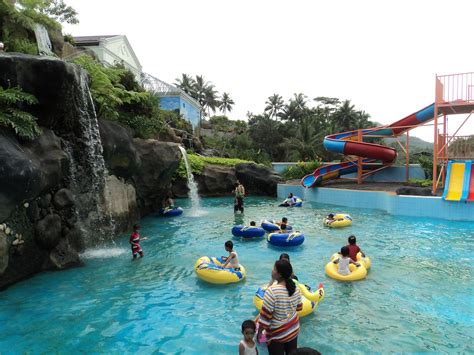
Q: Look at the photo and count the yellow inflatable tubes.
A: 4